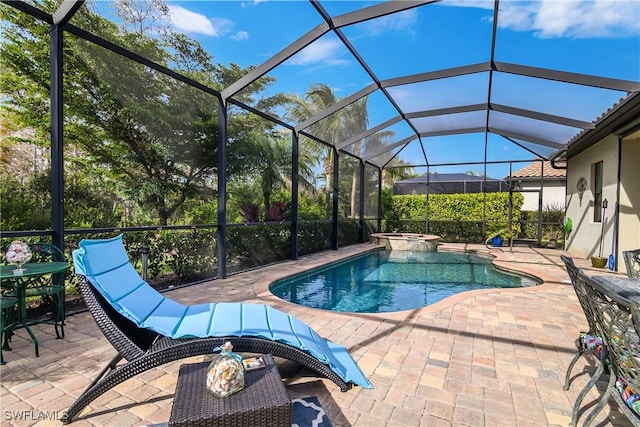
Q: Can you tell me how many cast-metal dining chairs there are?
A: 3